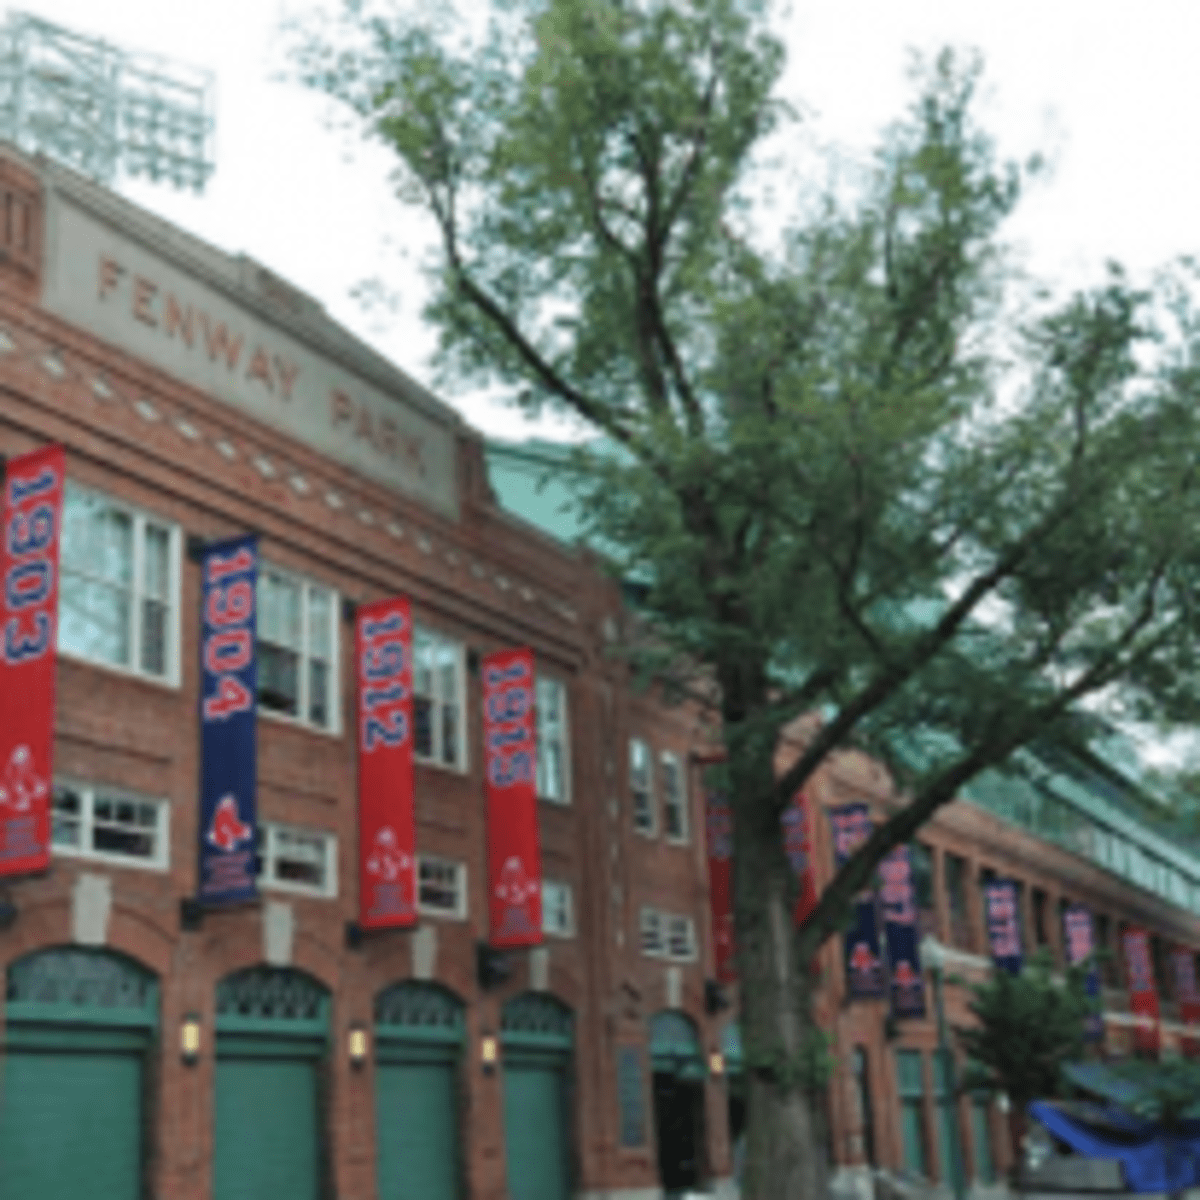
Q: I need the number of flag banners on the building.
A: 12